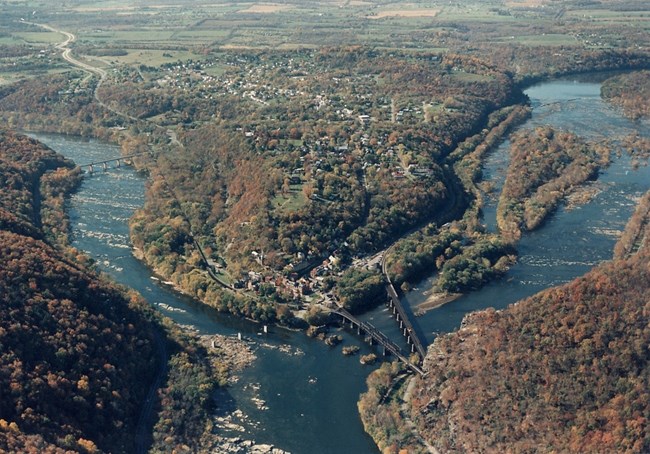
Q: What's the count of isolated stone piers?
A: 3